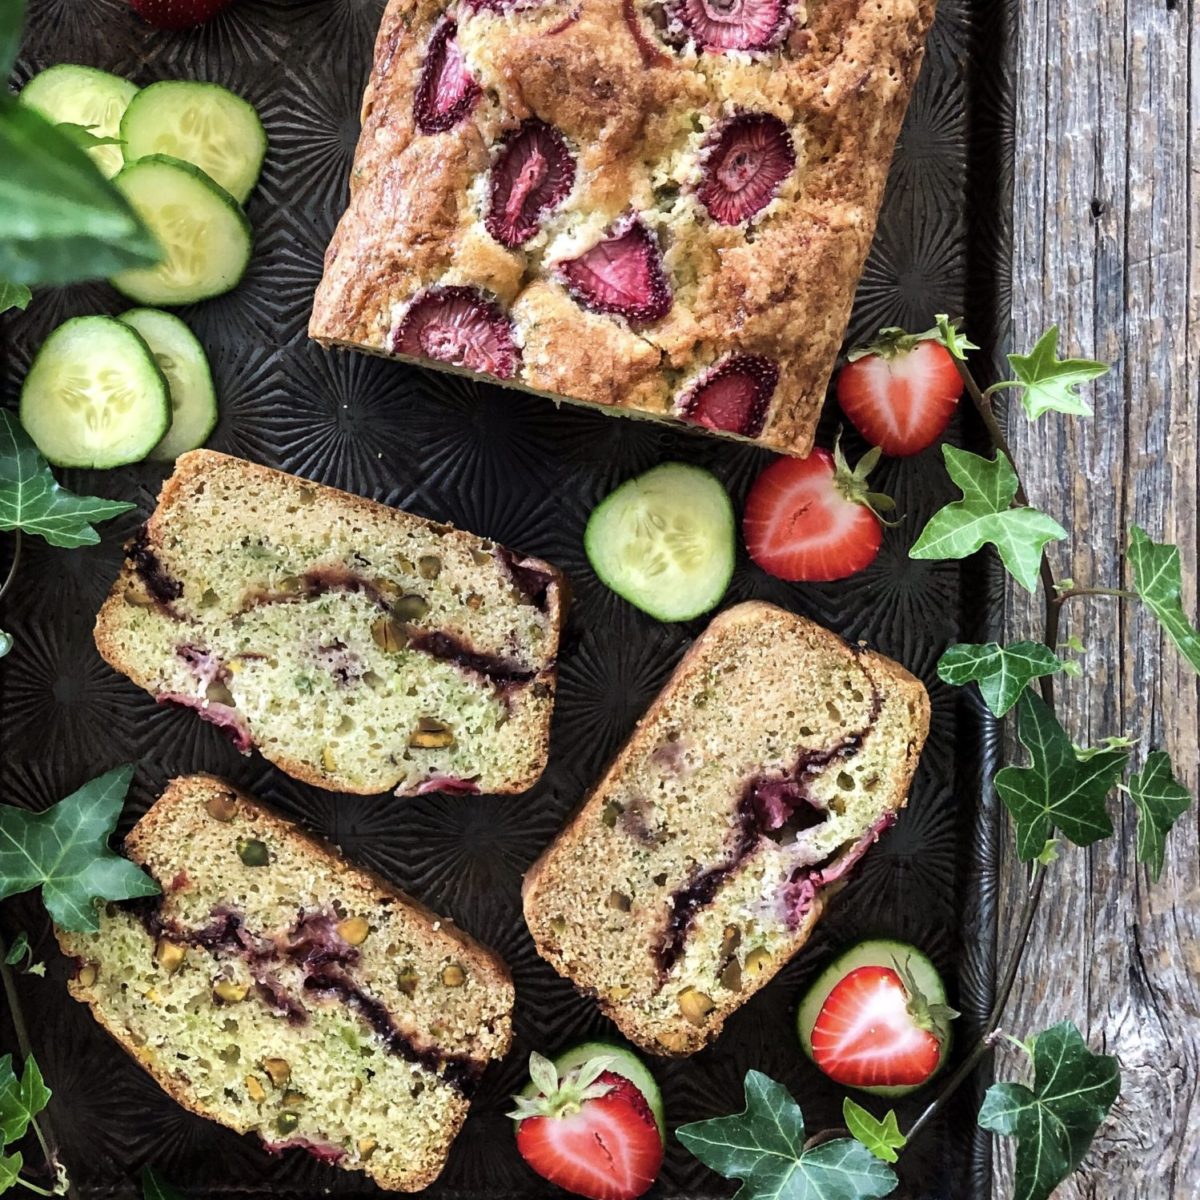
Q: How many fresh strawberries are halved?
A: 4